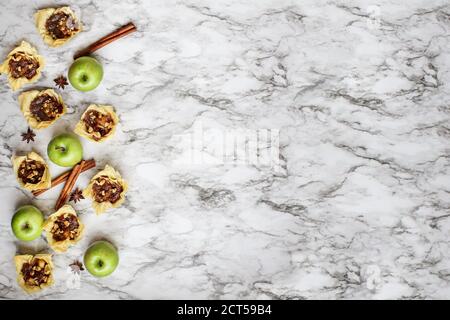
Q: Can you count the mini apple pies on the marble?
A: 8